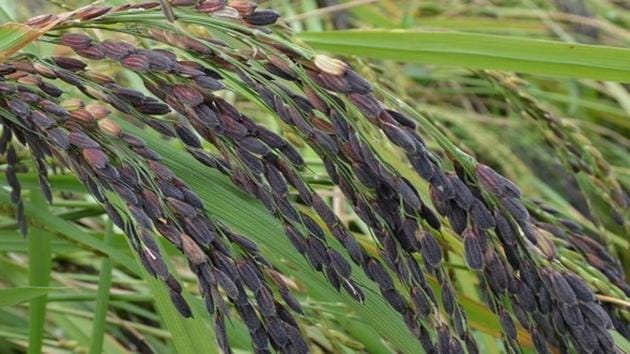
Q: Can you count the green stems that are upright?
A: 2